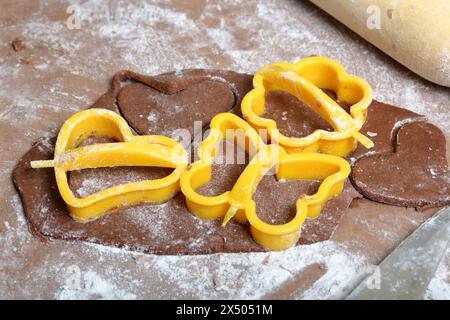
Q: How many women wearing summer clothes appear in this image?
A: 0